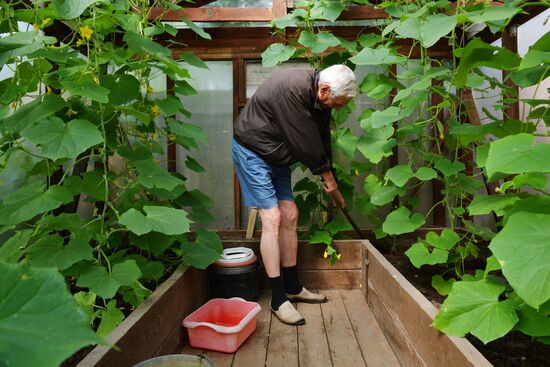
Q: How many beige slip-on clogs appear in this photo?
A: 2